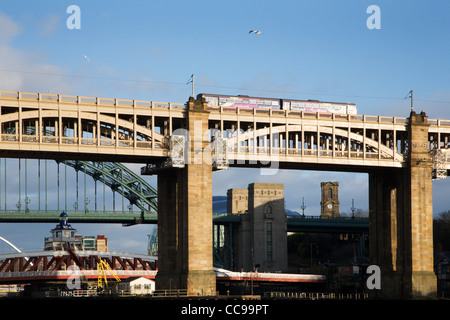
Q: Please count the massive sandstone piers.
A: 2